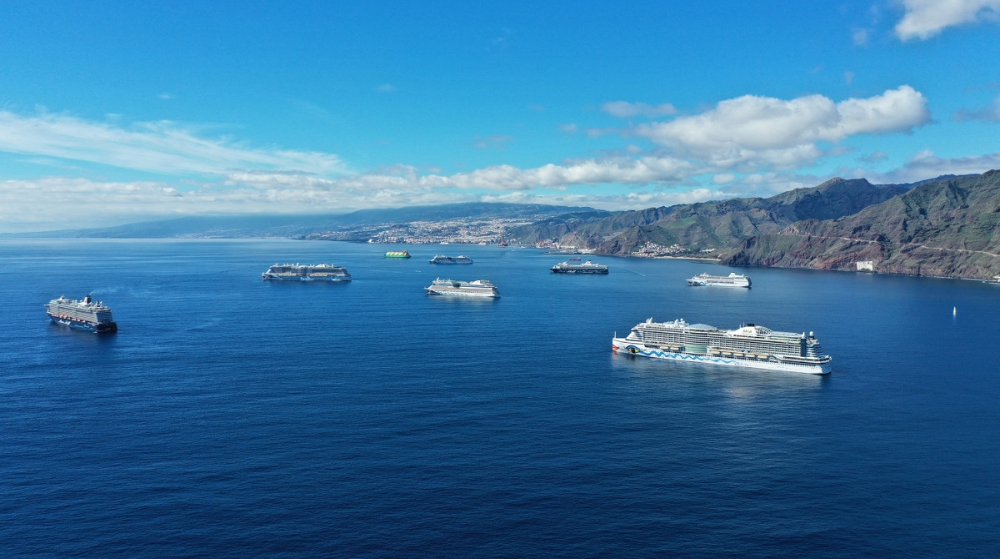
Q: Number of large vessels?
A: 8